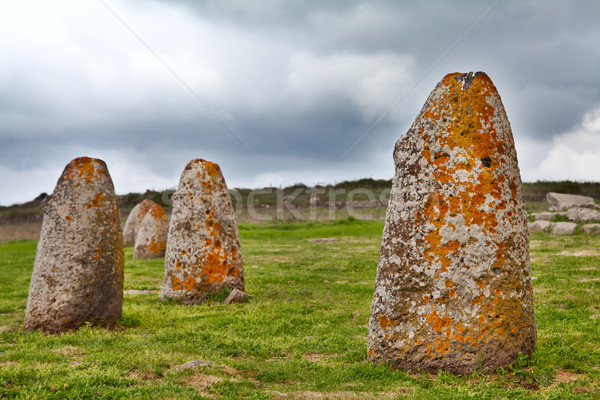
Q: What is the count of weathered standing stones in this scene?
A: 5